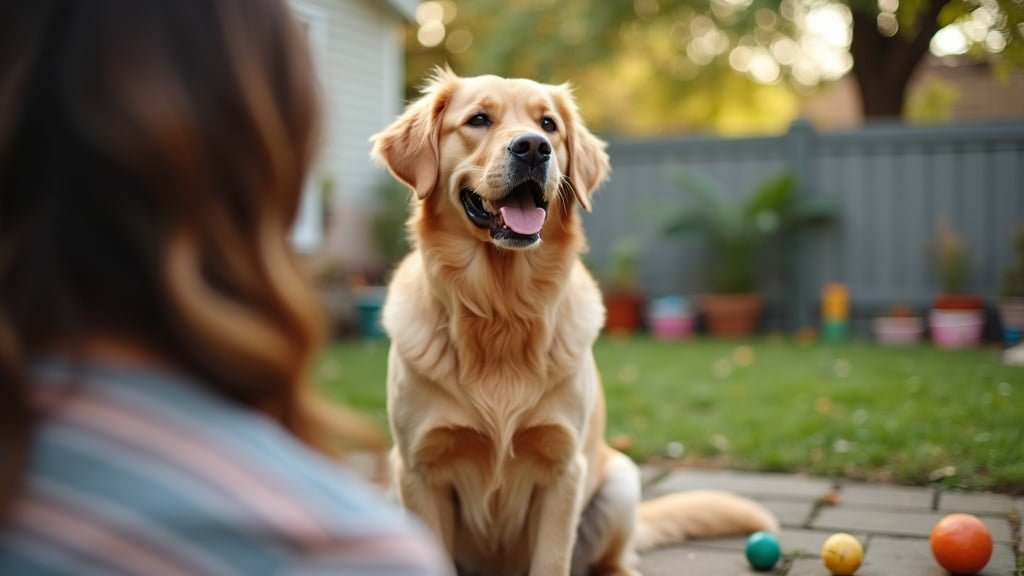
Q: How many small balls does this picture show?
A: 3